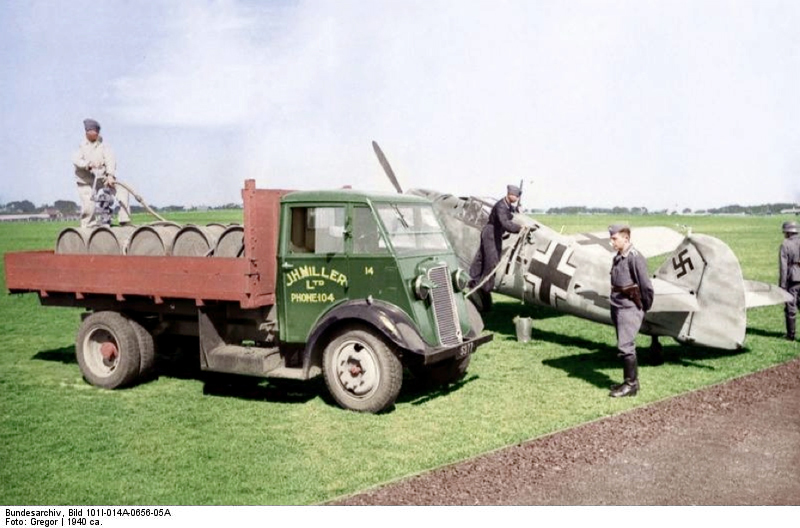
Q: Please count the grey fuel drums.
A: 5